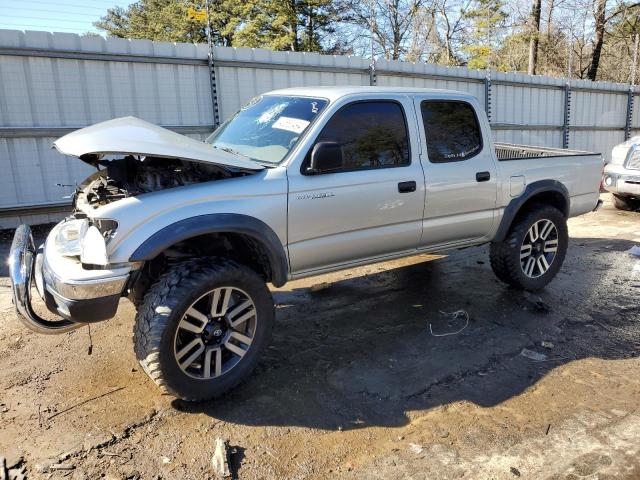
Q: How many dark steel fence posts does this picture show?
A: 5